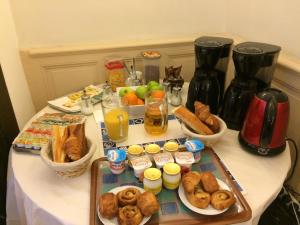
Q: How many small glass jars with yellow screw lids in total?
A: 5